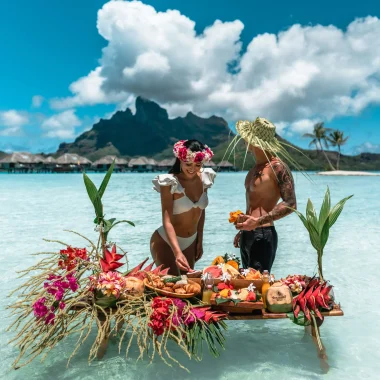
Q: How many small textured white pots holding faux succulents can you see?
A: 0